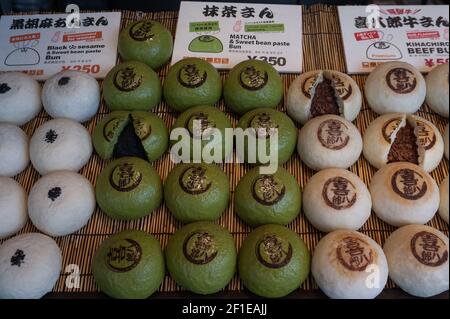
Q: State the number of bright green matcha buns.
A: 13